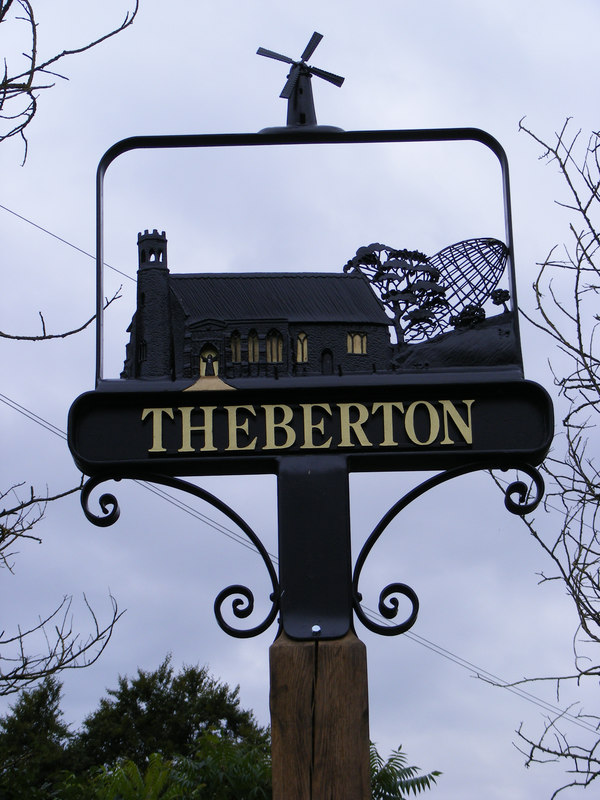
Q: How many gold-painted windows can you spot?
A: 5